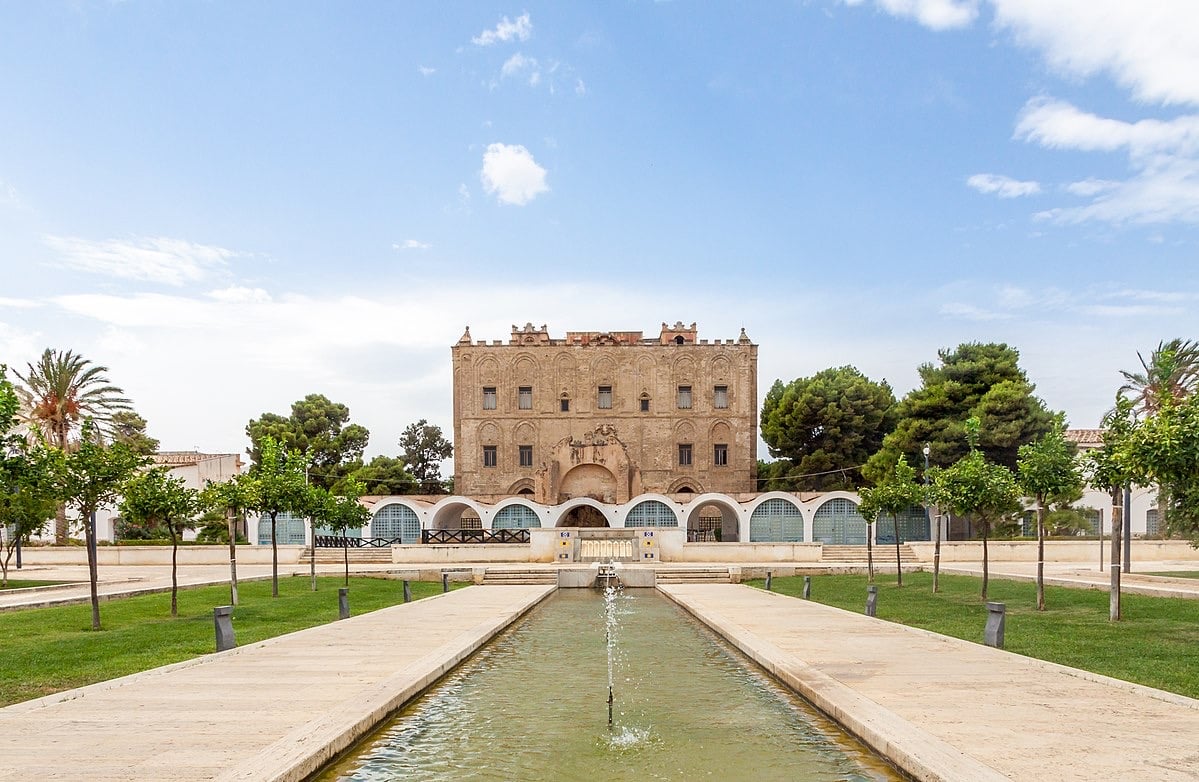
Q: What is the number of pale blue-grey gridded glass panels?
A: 8